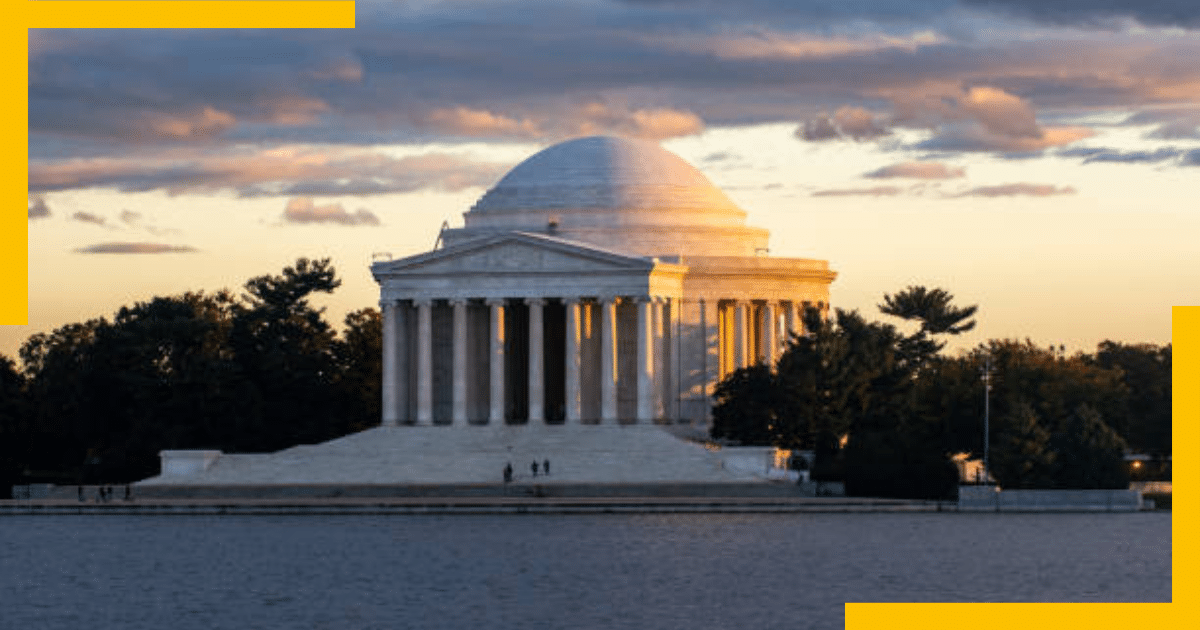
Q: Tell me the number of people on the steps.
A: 3